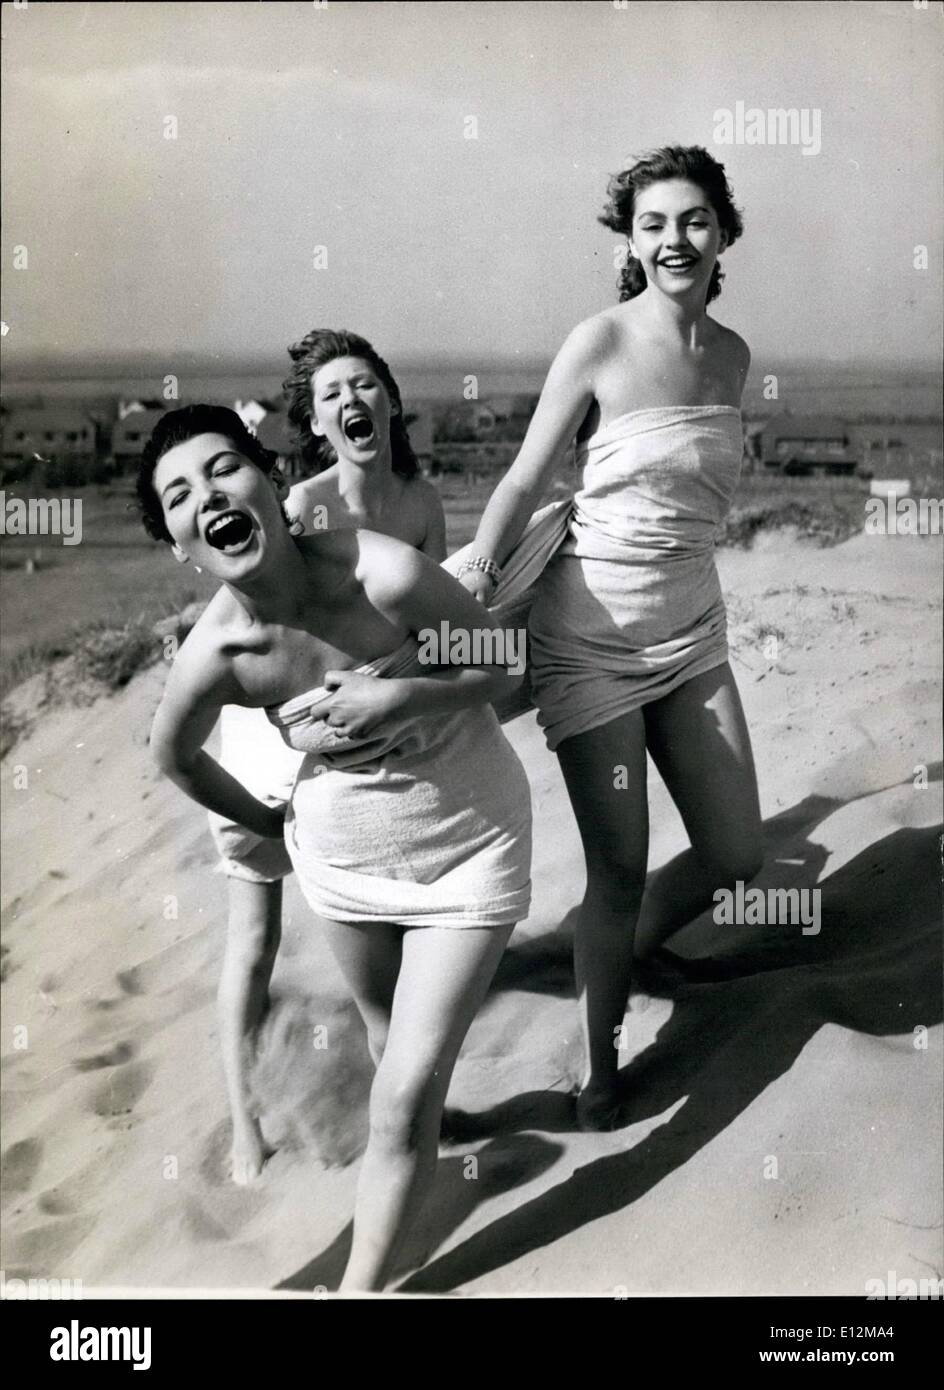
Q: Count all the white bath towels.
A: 3